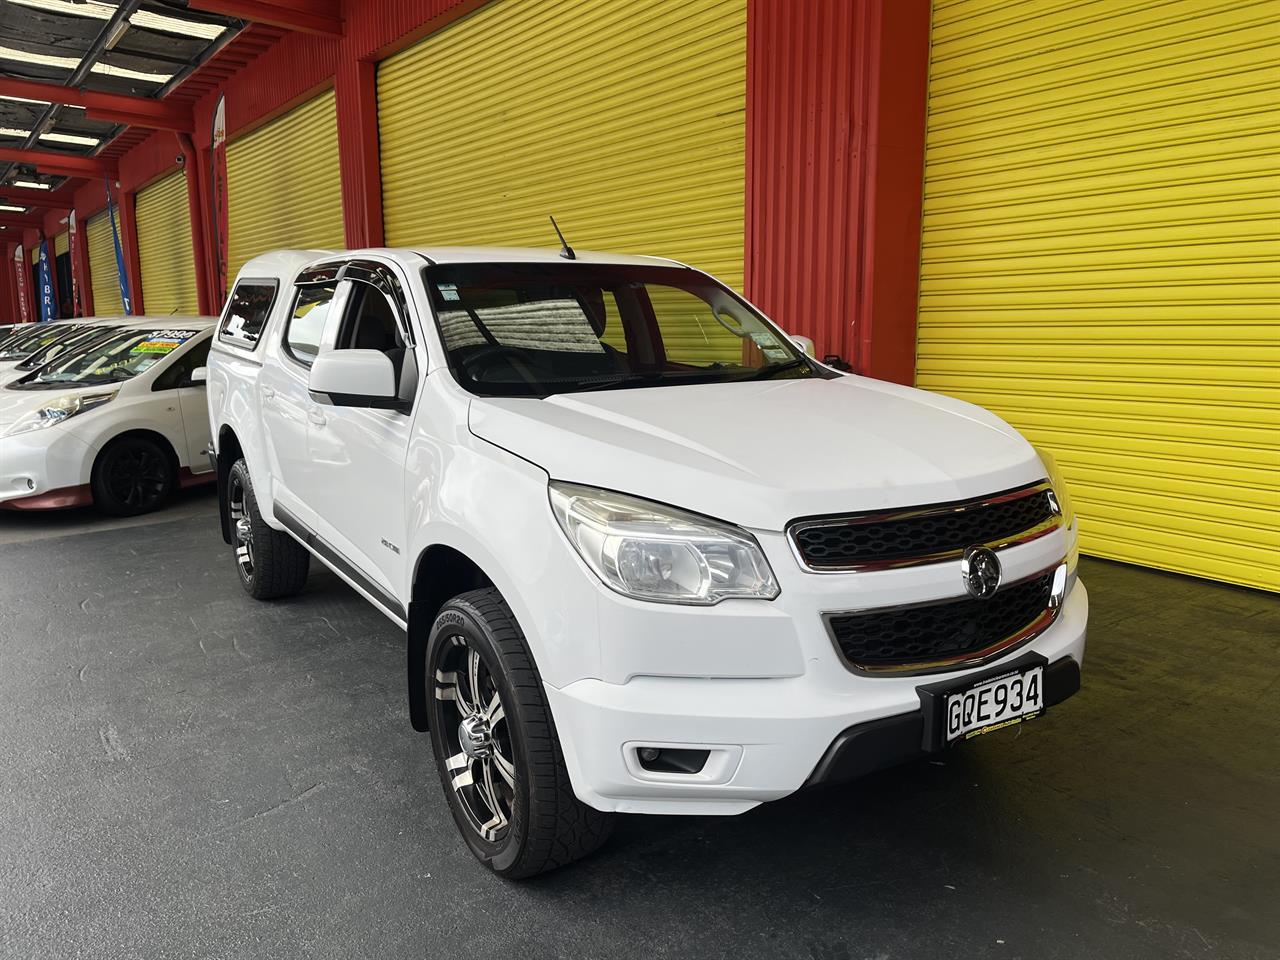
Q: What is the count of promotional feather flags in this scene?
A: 5